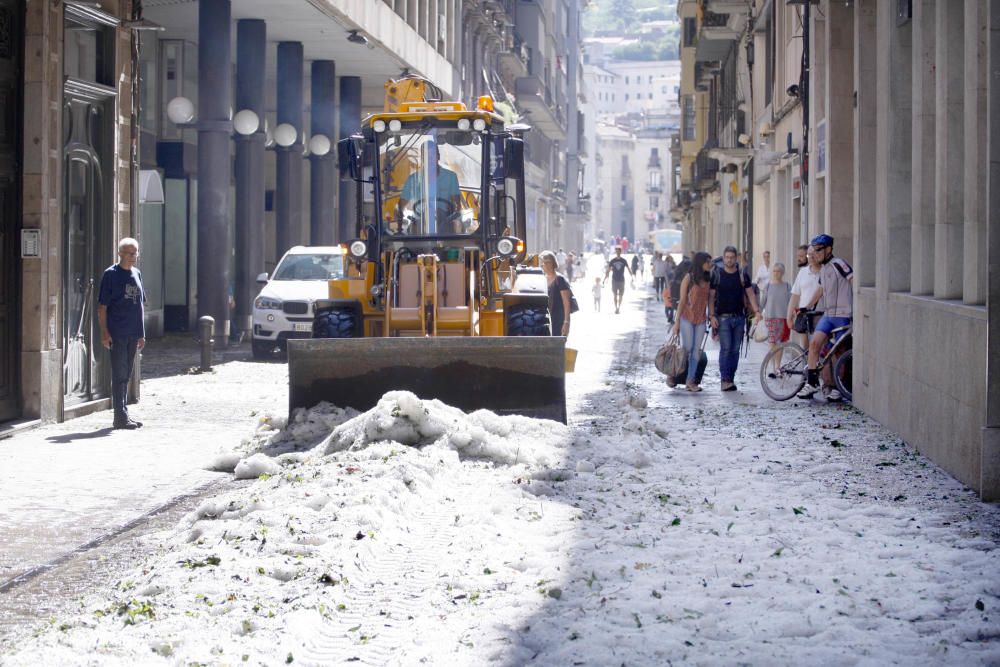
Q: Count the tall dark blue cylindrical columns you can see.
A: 5